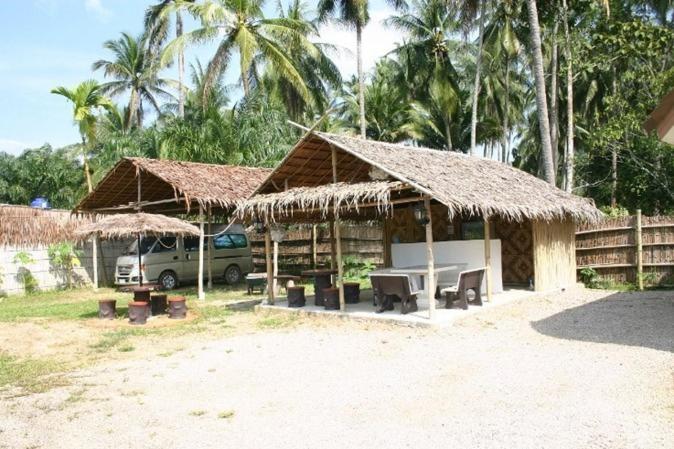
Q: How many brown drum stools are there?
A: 7